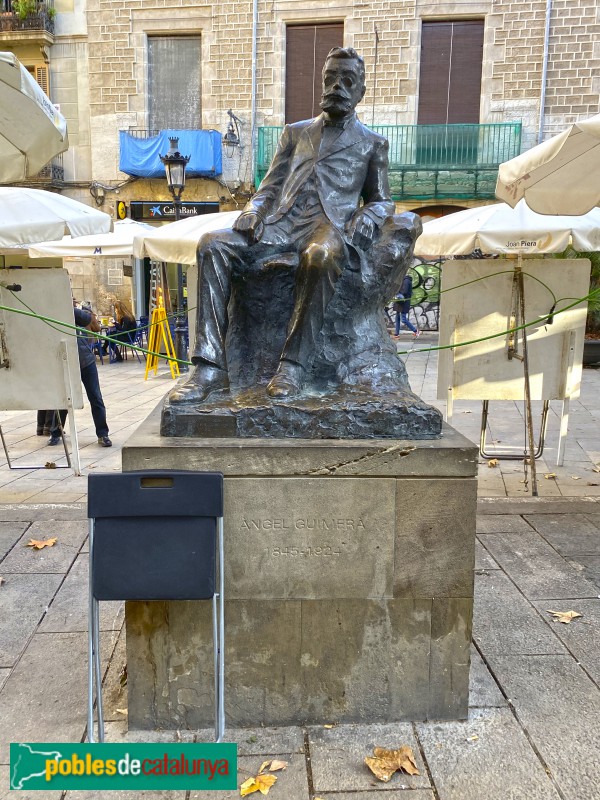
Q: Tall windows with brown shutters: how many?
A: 2